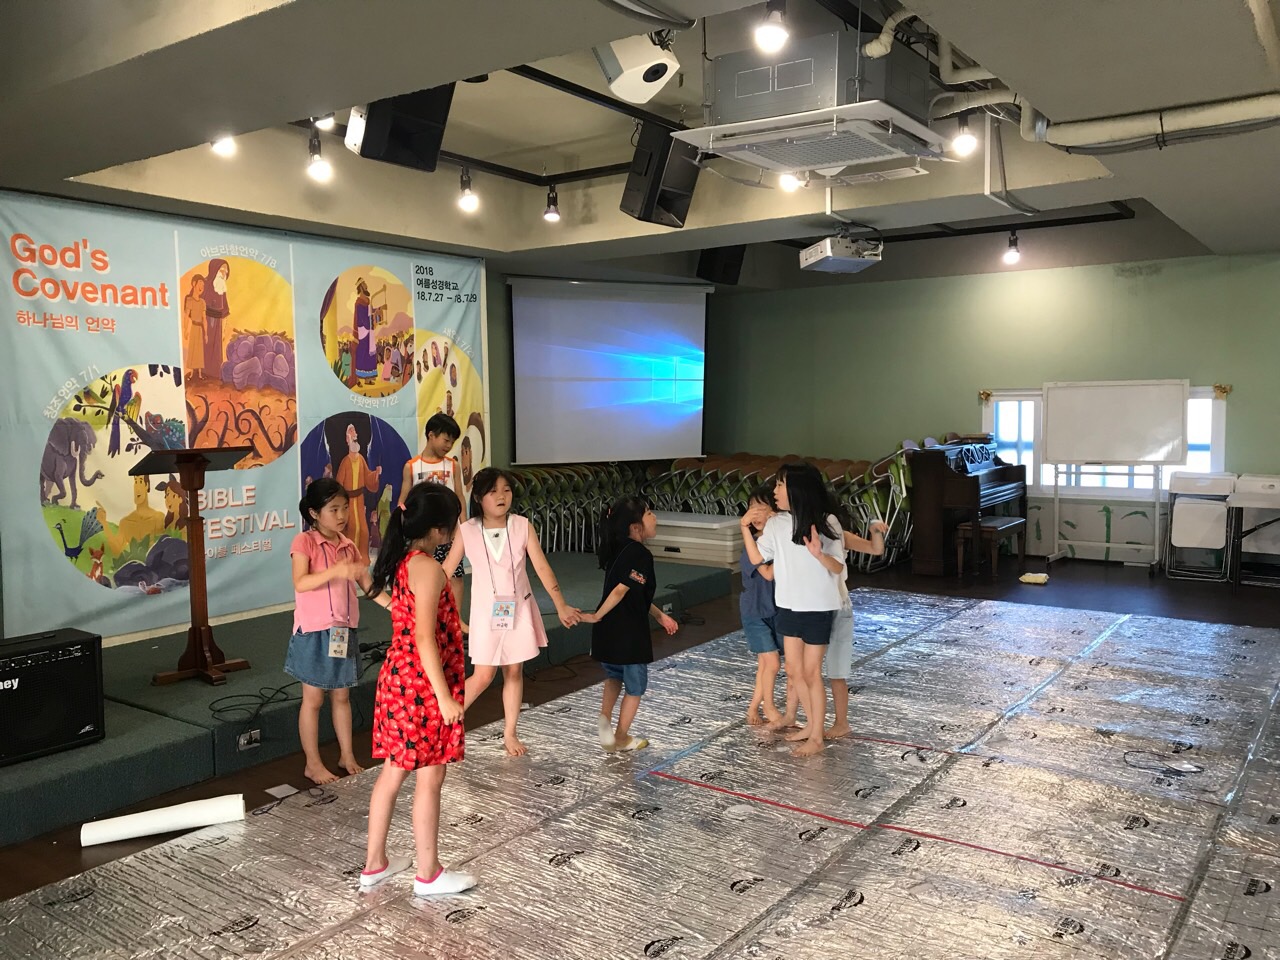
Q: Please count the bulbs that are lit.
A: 9